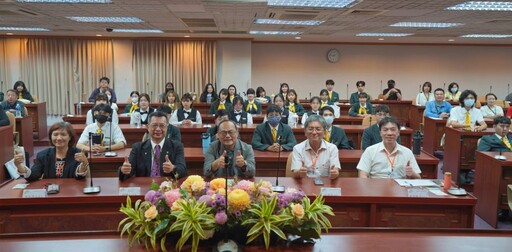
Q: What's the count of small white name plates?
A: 4